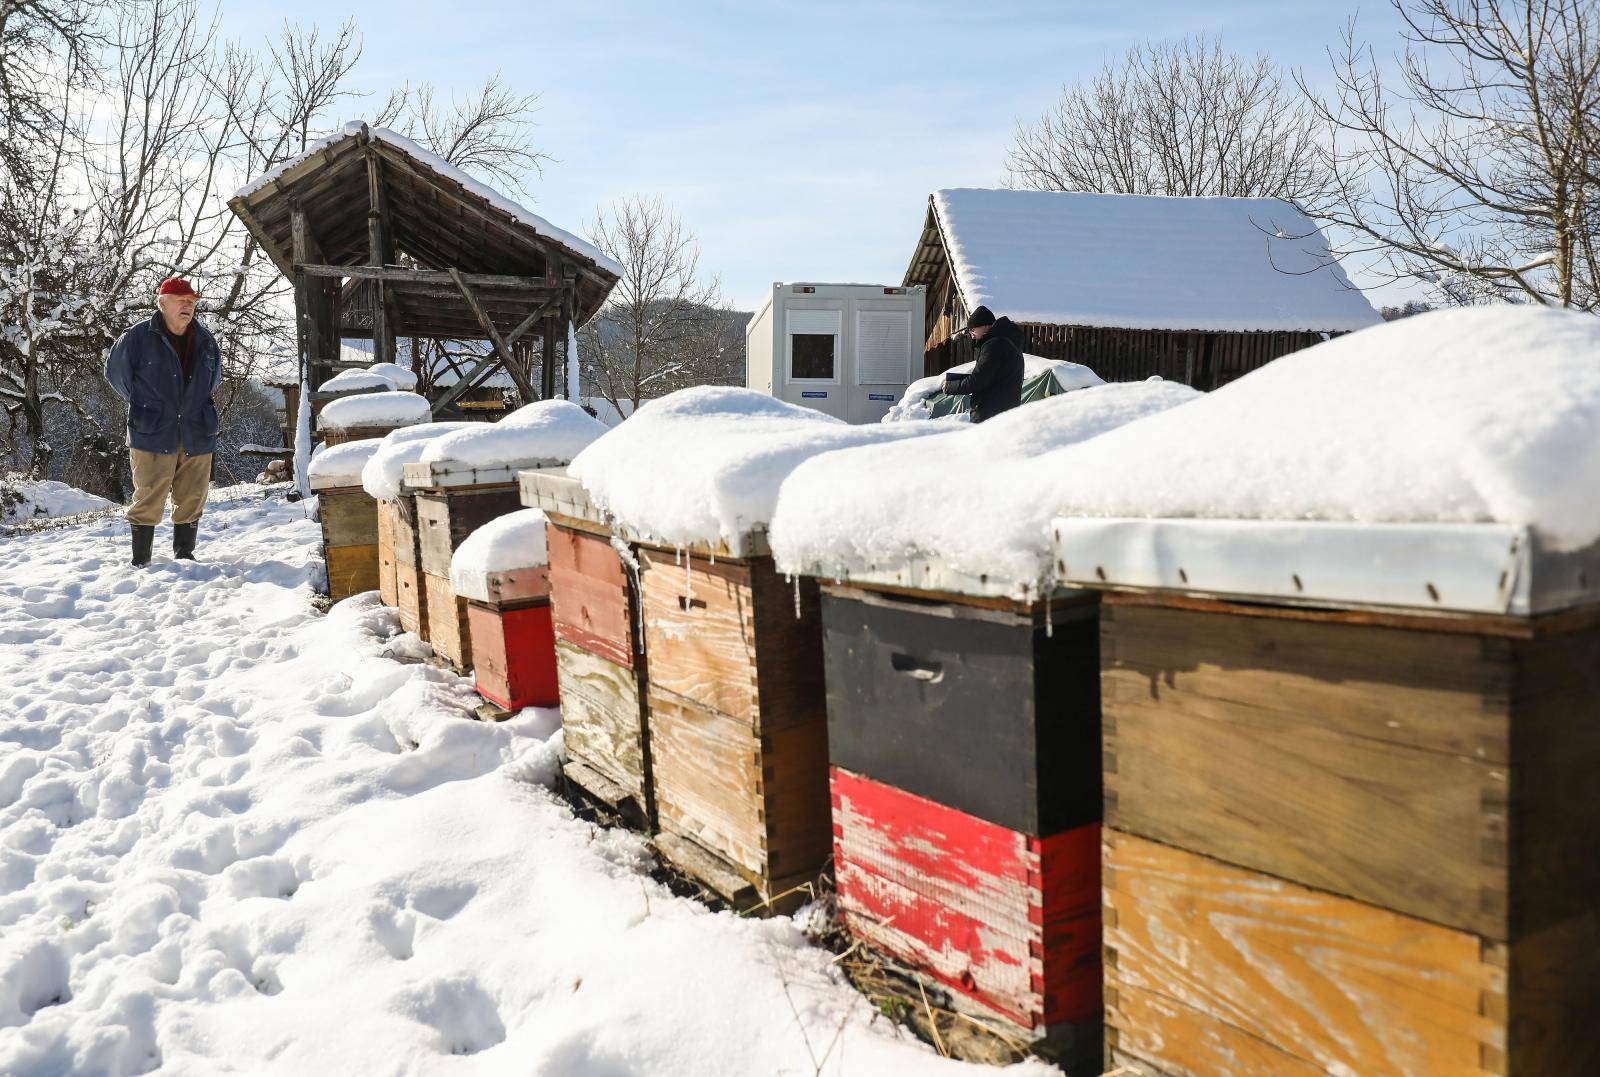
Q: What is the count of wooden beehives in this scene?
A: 12